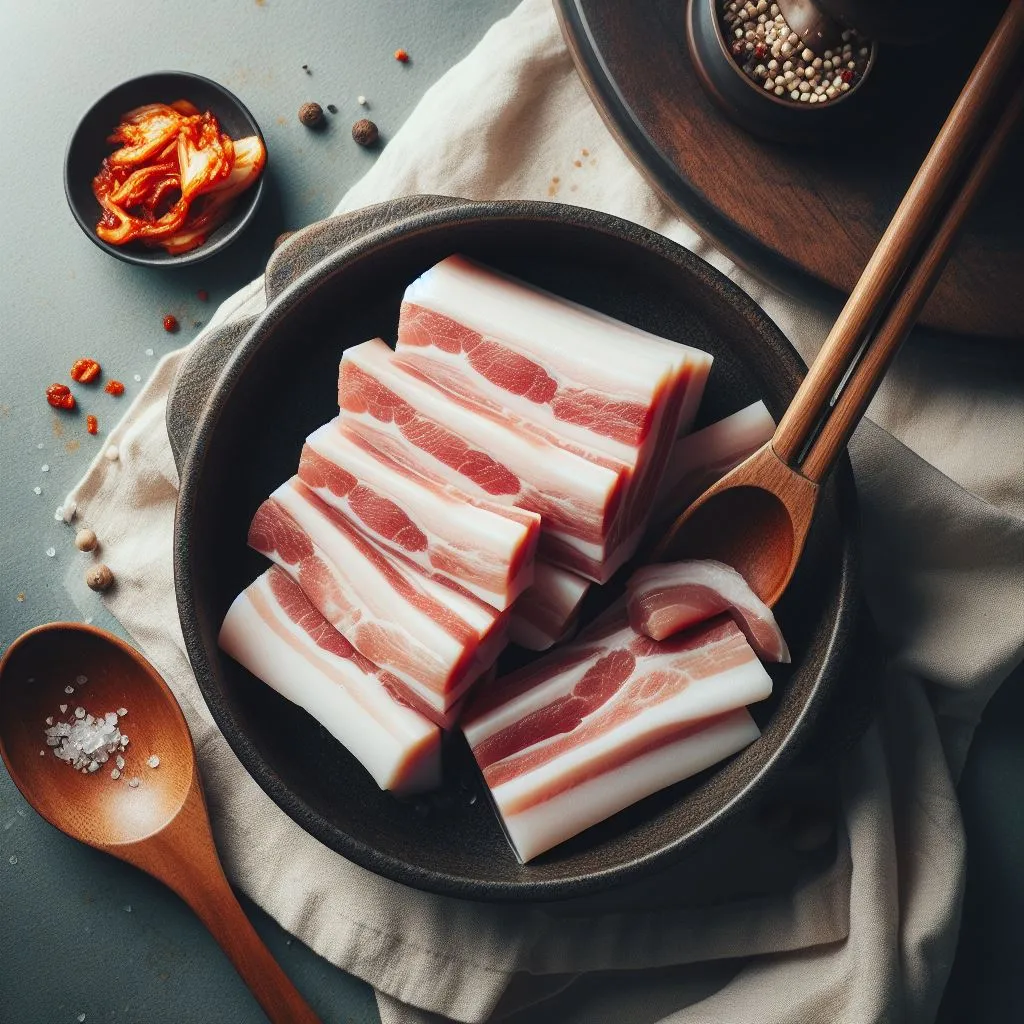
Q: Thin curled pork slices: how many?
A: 1